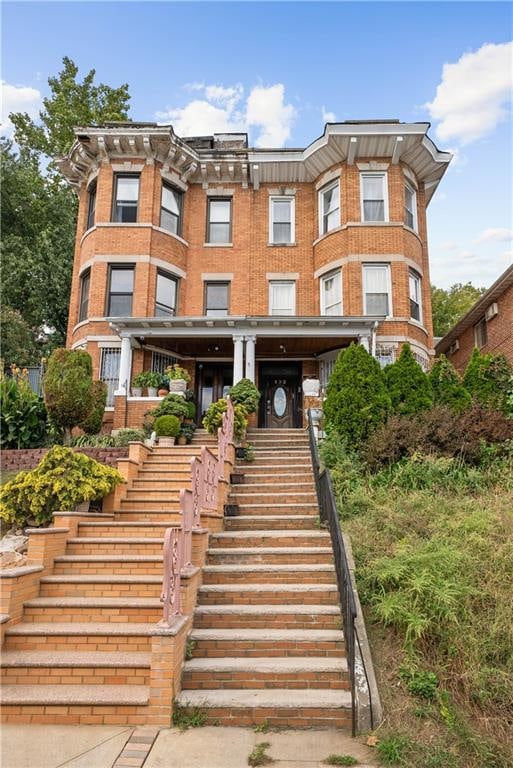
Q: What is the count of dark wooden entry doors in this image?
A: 2